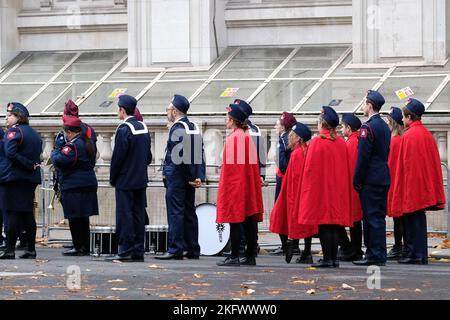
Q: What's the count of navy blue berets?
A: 11